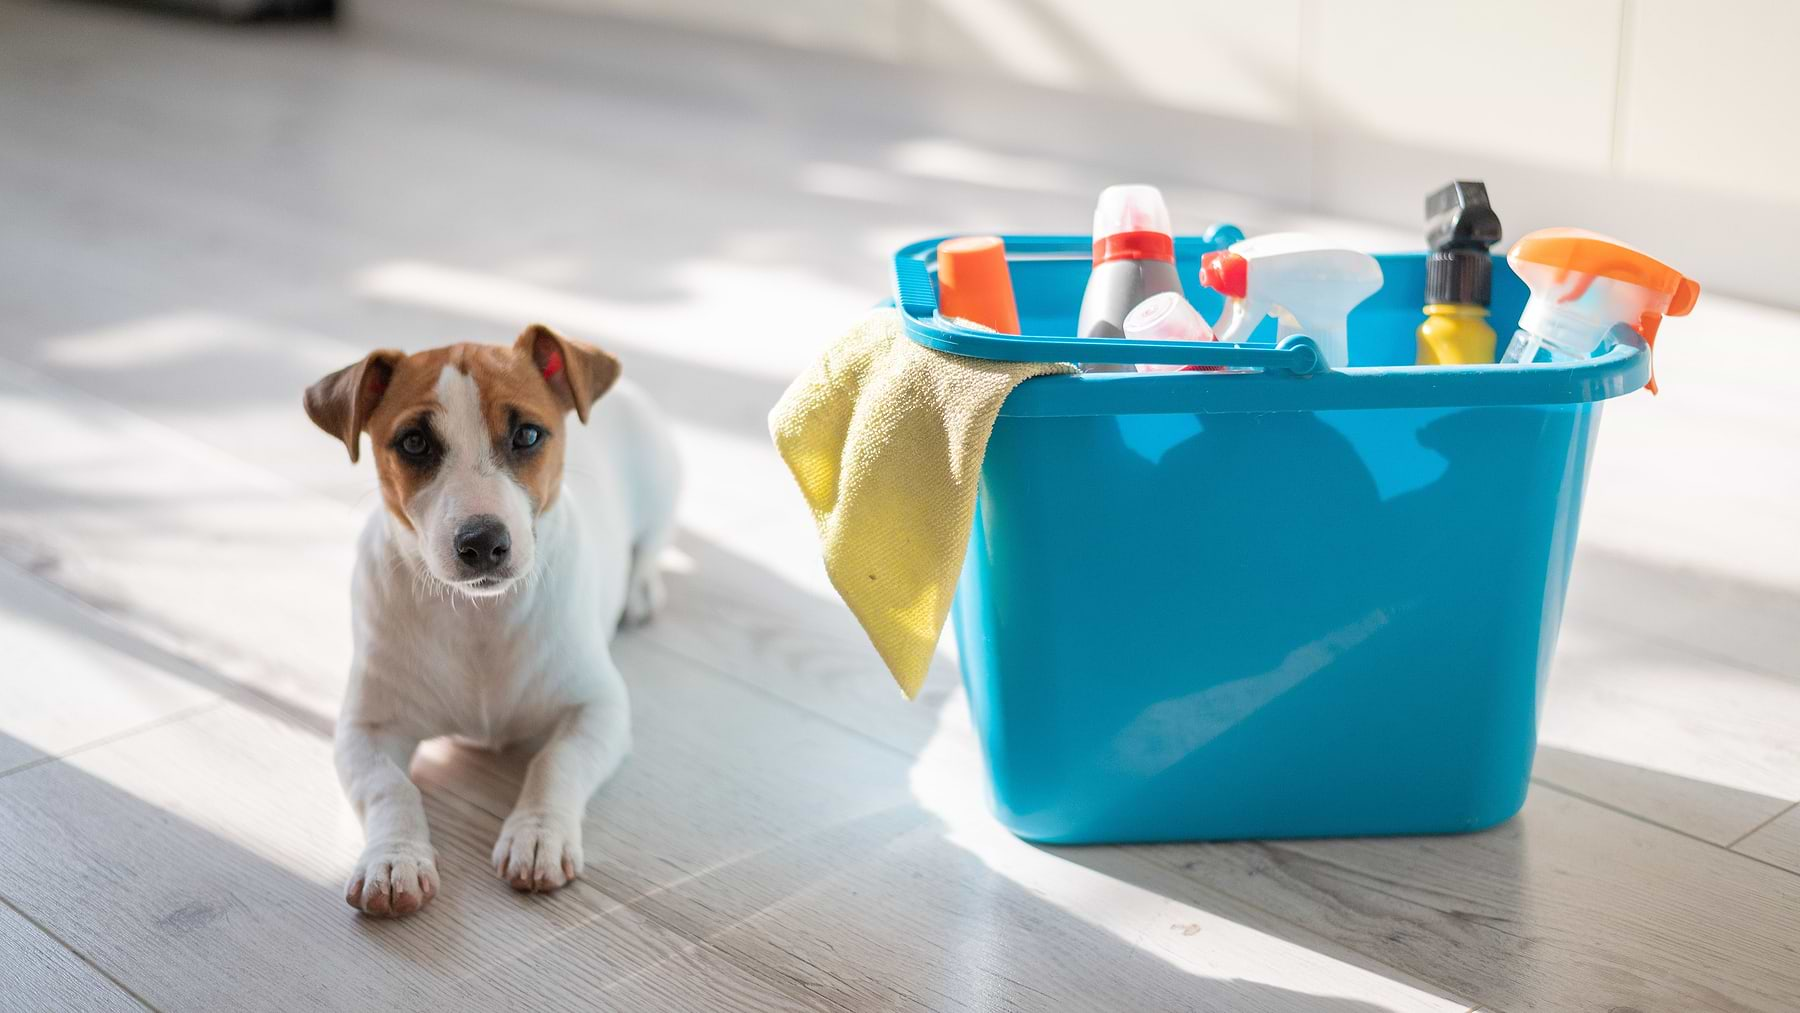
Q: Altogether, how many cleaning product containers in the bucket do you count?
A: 6